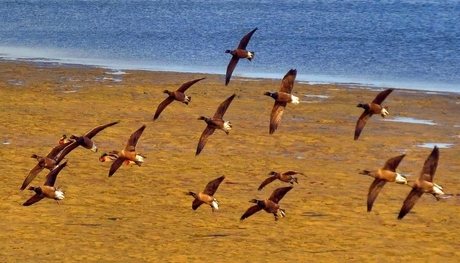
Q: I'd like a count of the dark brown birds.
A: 14